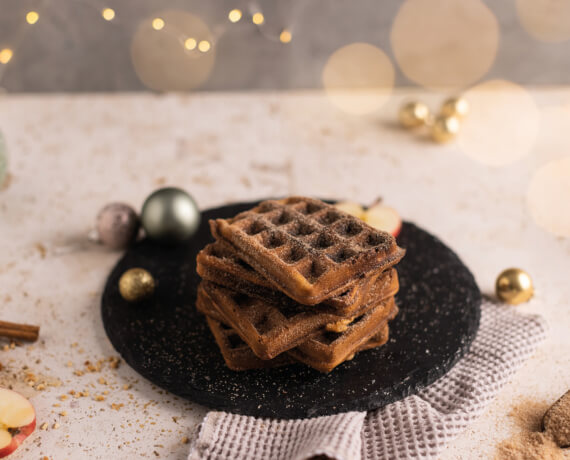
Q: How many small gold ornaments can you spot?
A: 5